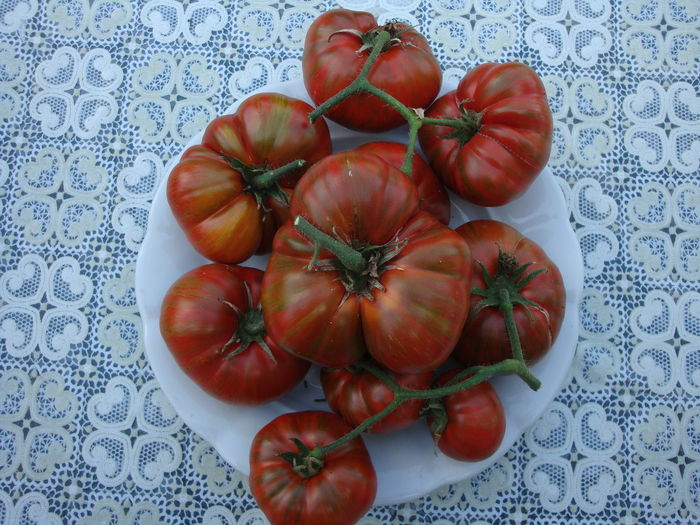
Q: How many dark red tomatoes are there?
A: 10